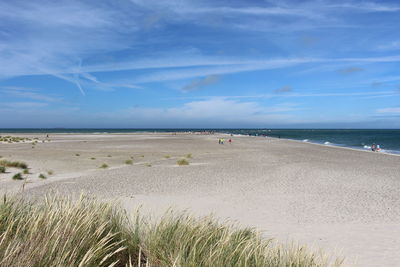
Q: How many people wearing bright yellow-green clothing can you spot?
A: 1